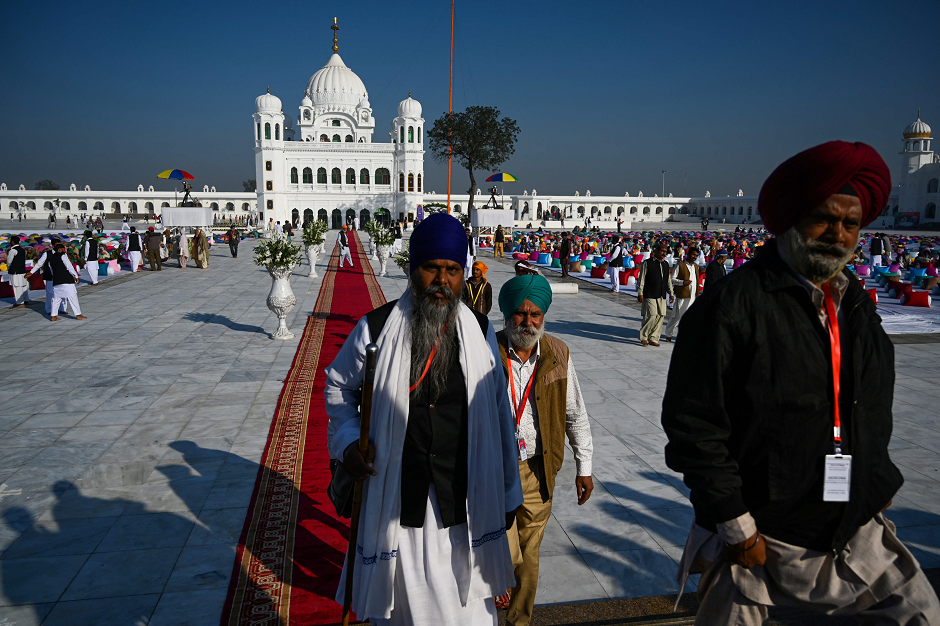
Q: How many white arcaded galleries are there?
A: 2